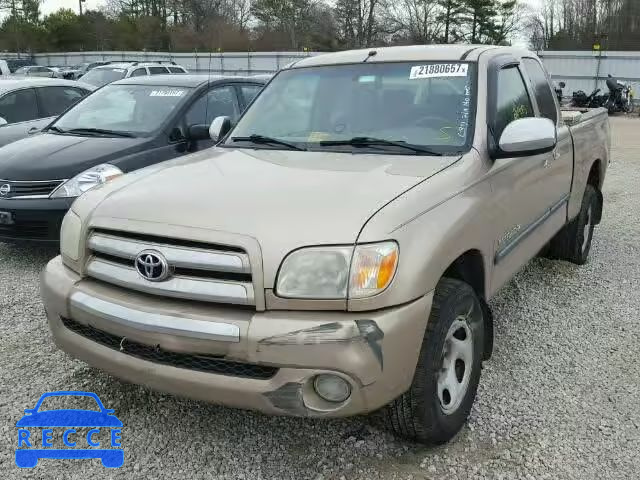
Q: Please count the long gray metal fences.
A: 1